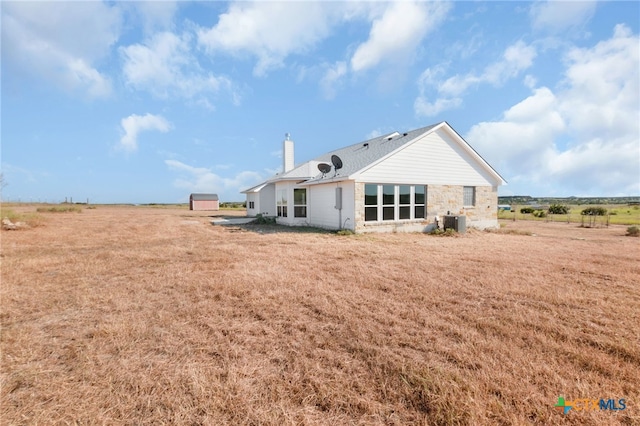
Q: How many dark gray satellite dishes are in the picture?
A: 2